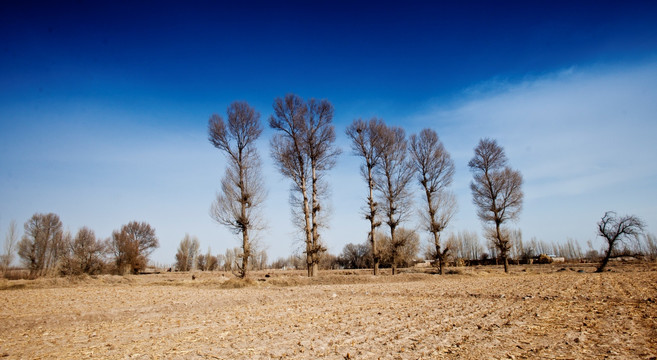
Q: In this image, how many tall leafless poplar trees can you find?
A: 7